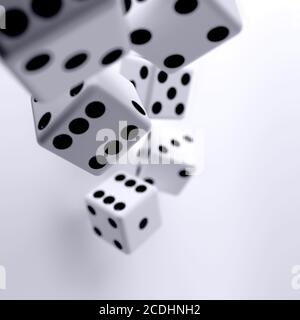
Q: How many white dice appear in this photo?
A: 6